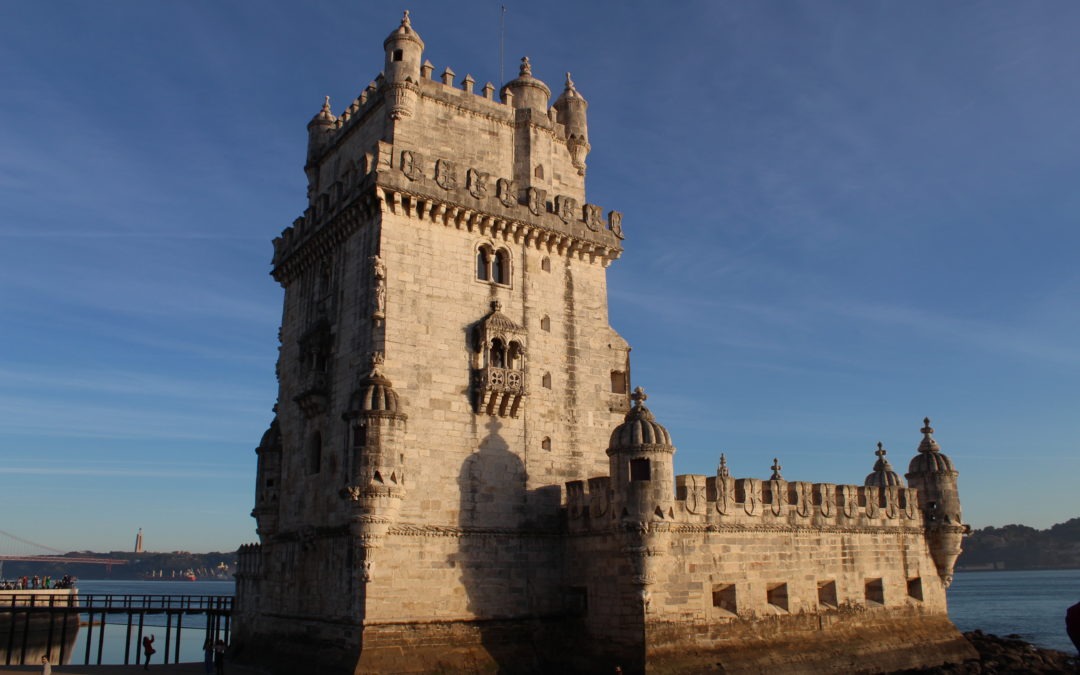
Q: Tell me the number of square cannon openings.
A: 5